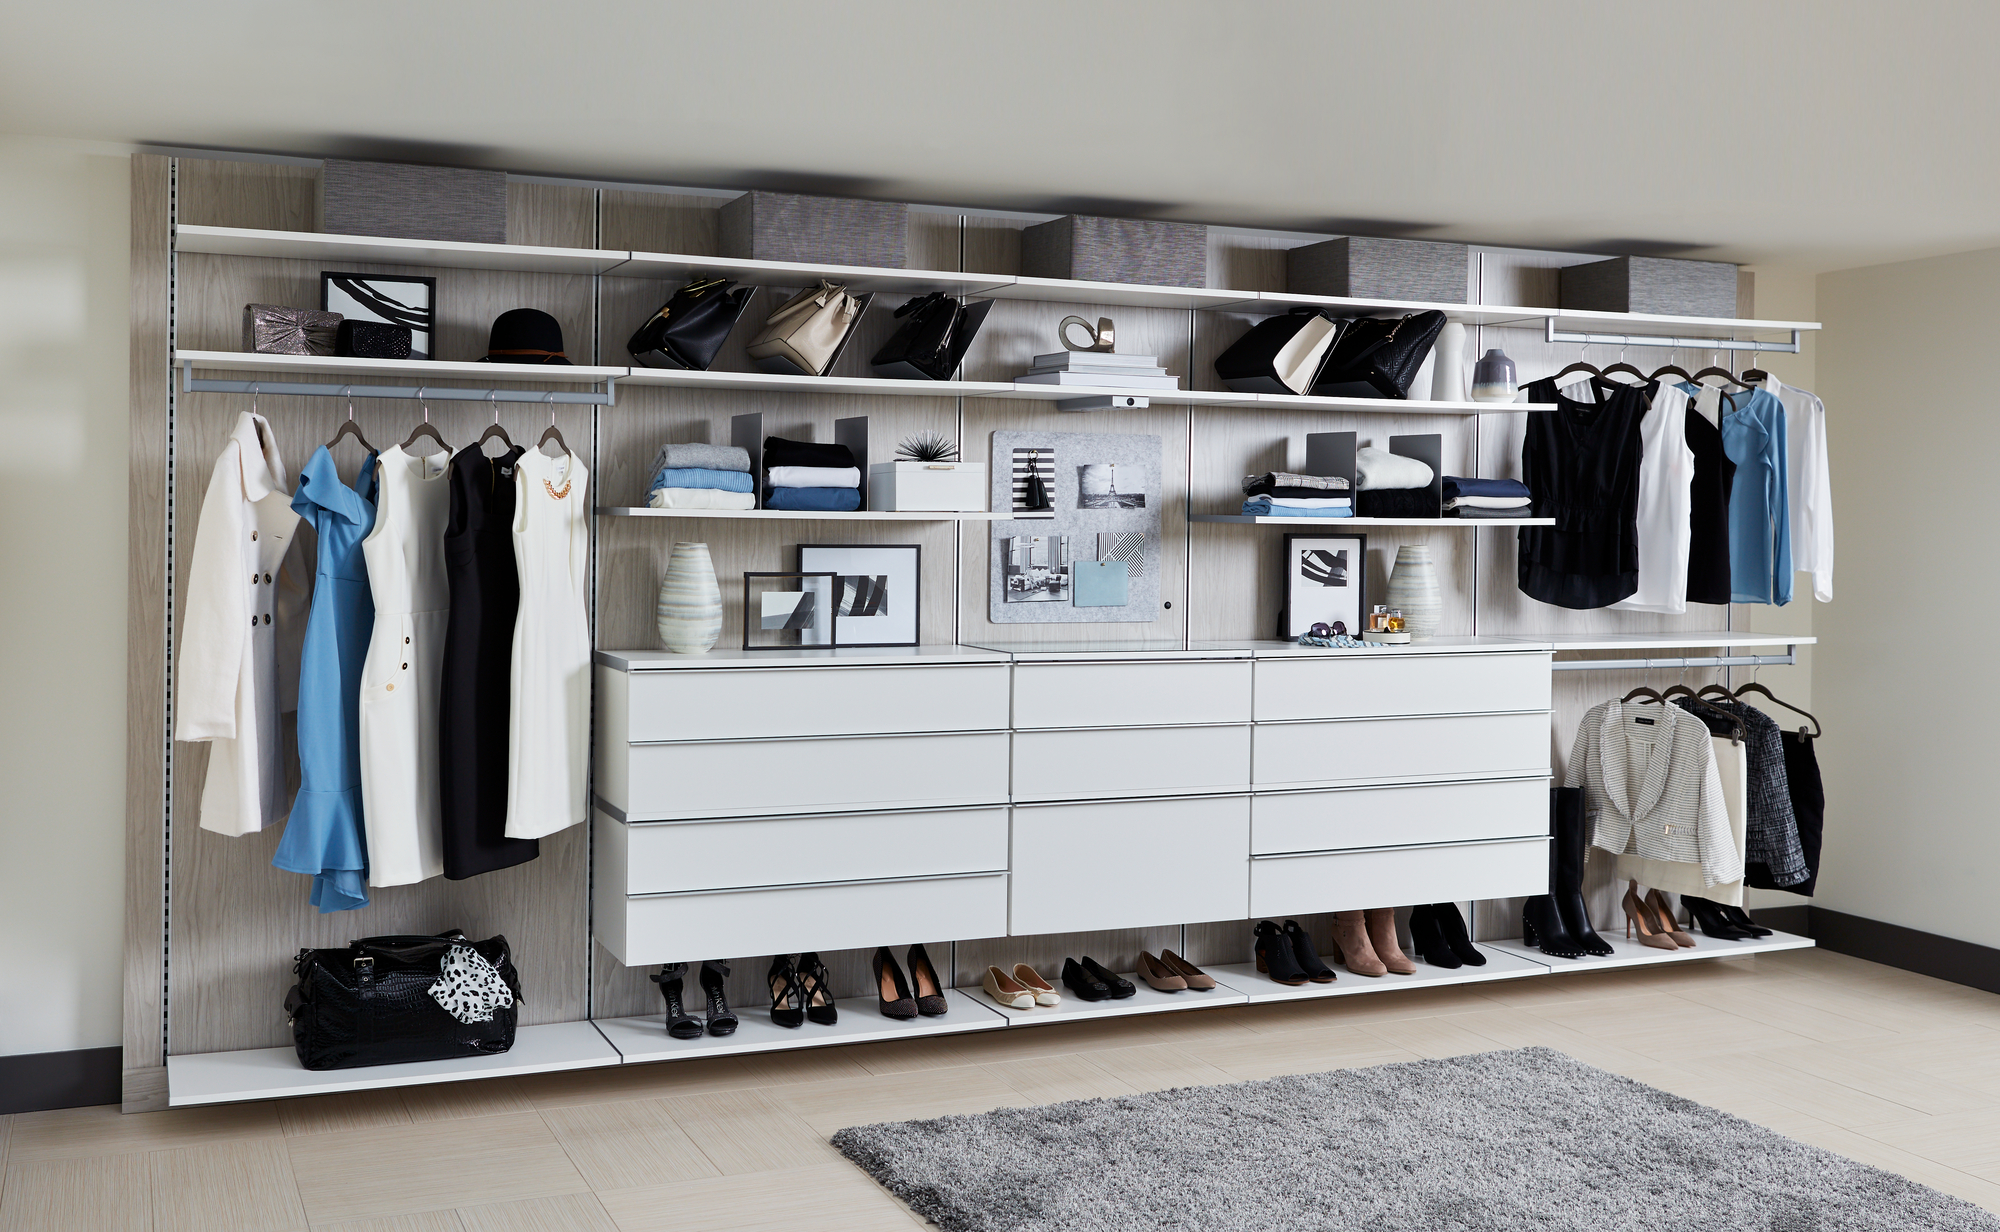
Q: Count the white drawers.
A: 11